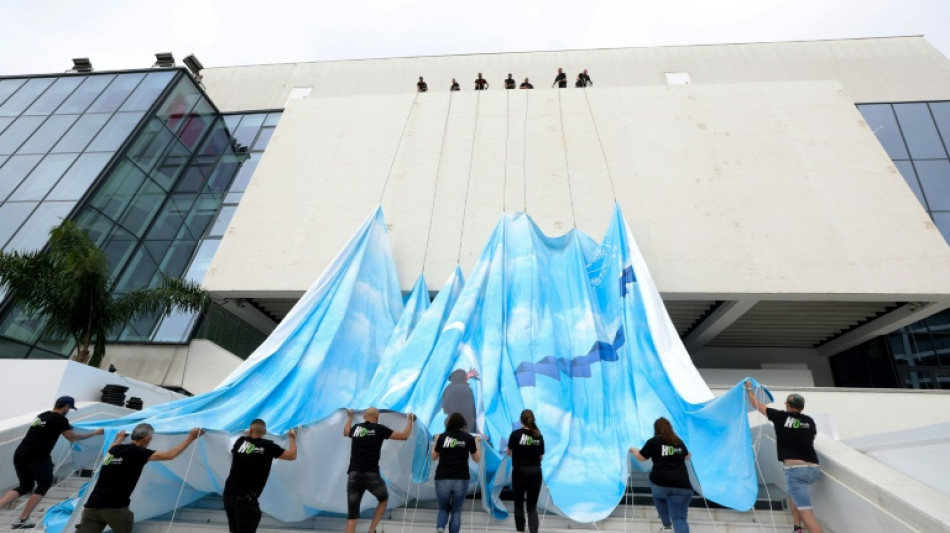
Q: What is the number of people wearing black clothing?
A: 15